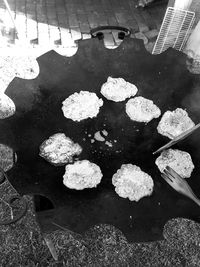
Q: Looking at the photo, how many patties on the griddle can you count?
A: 8